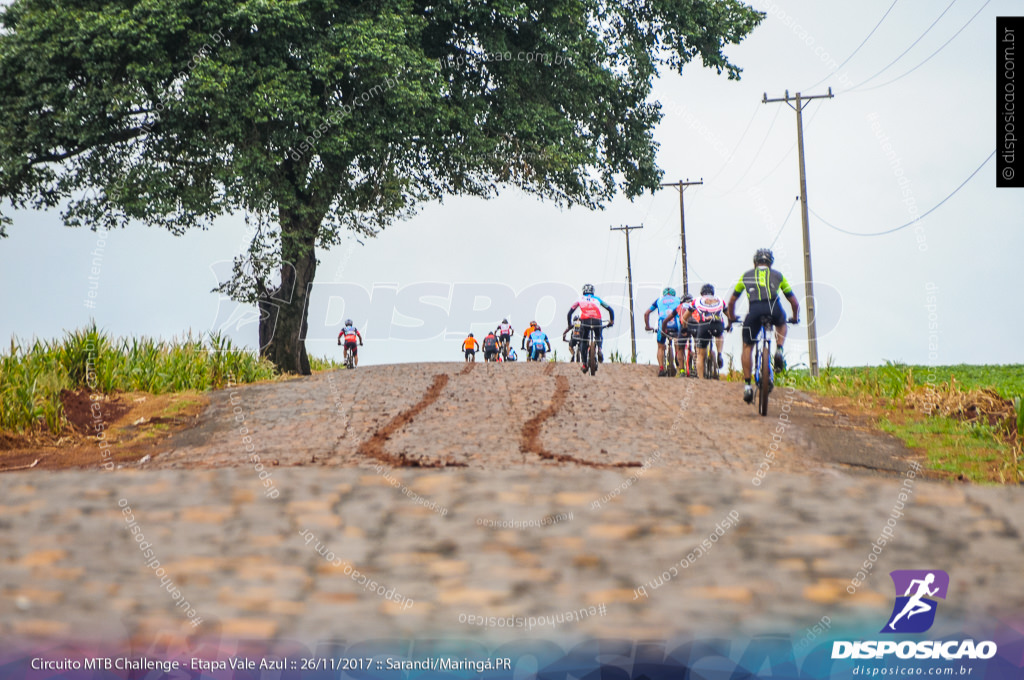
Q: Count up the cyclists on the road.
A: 13